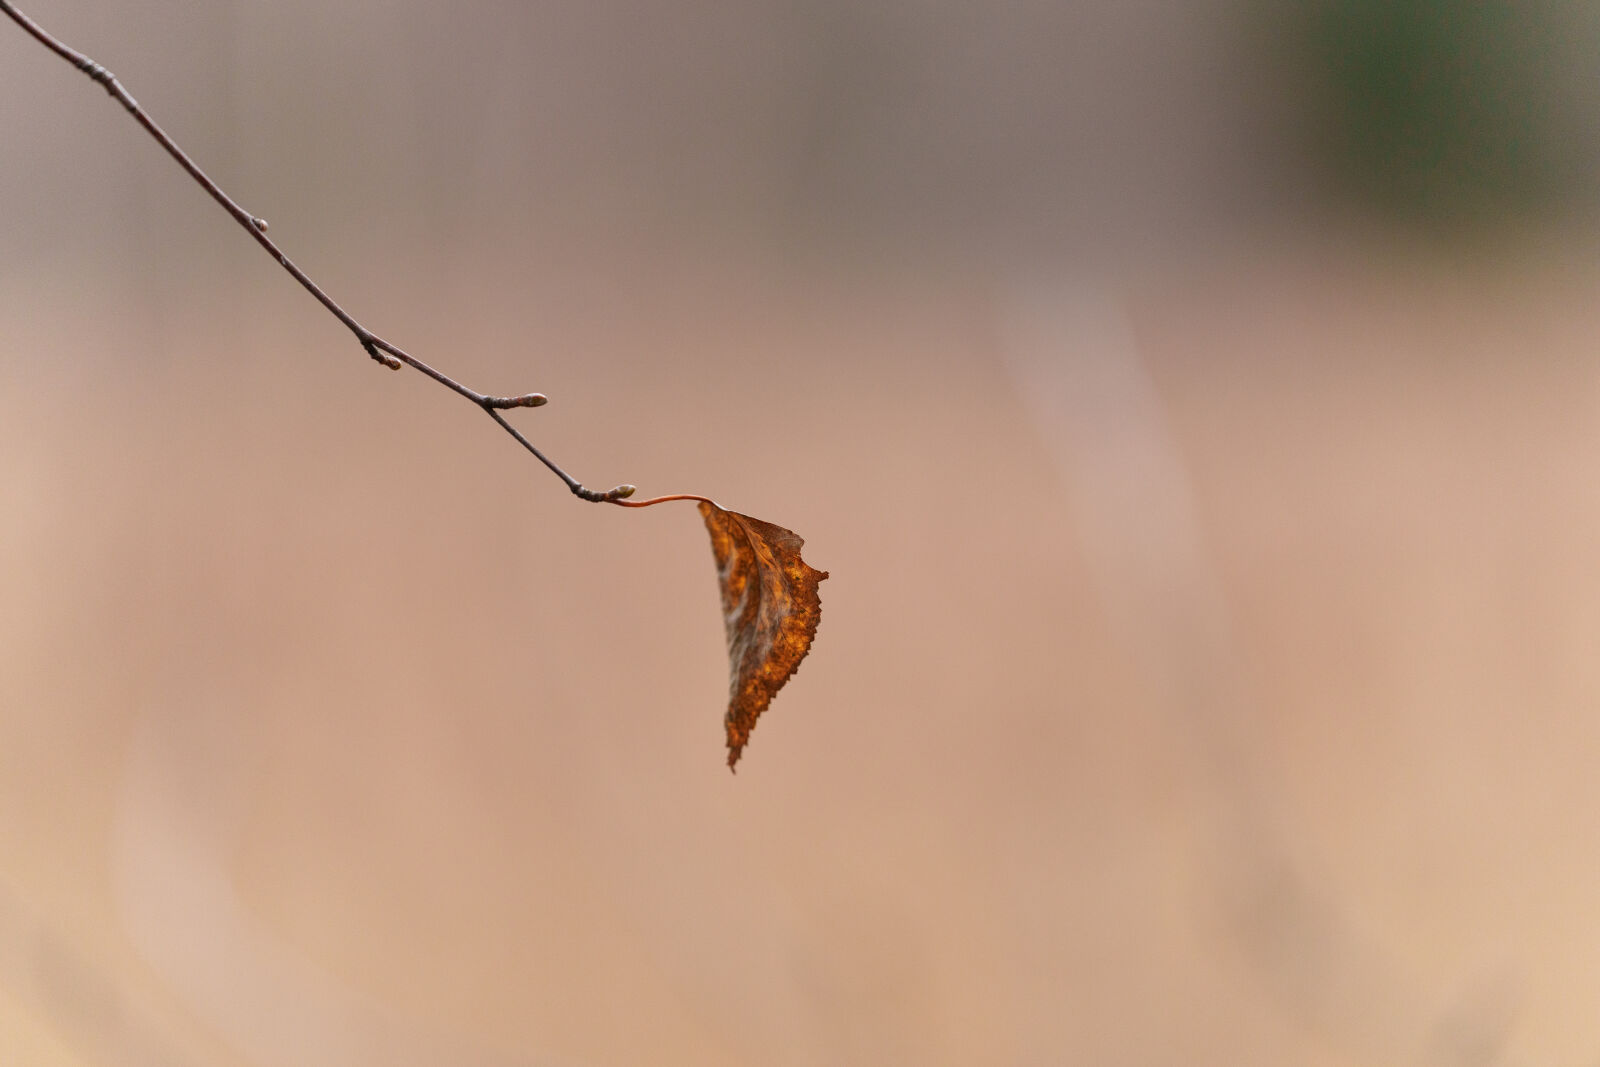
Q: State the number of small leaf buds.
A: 4